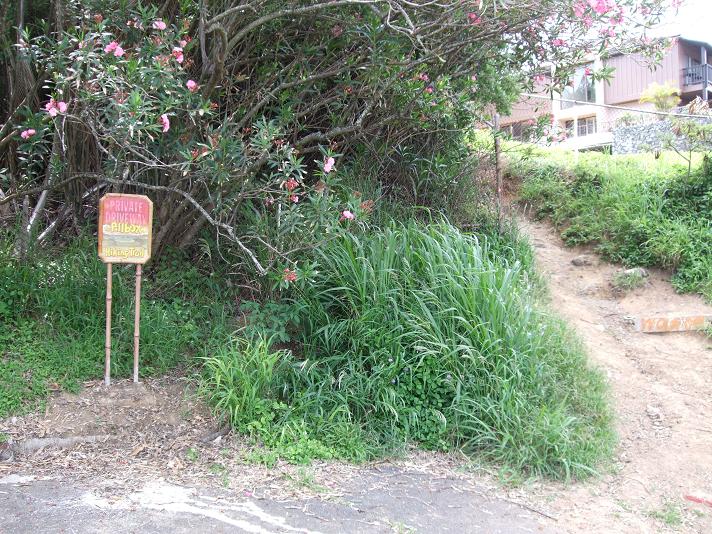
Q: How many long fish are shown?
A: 0